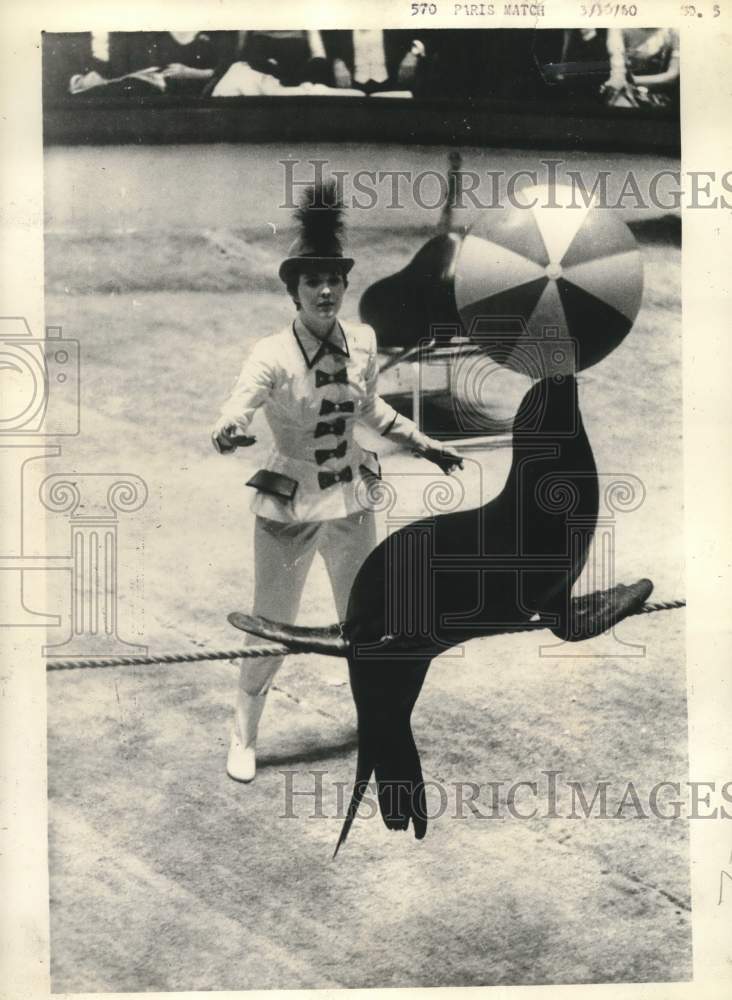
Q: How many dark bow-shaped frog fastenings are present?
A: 5